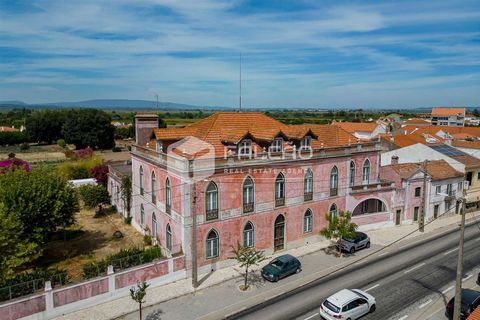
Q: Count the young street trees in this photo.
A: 3